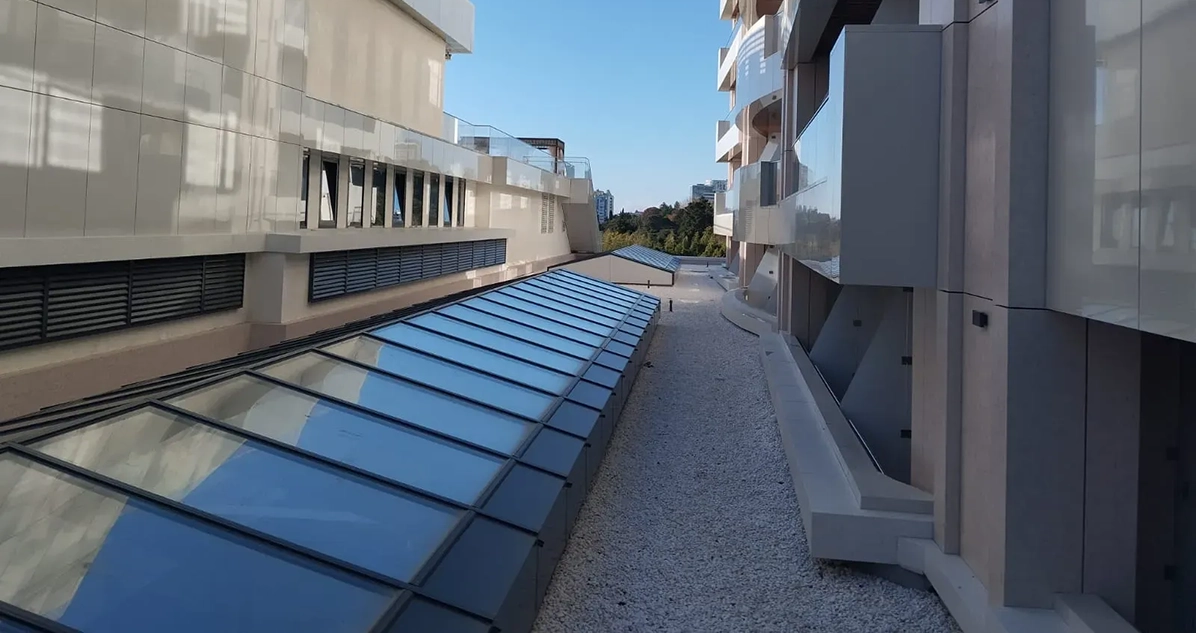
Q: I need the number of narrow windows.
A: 9